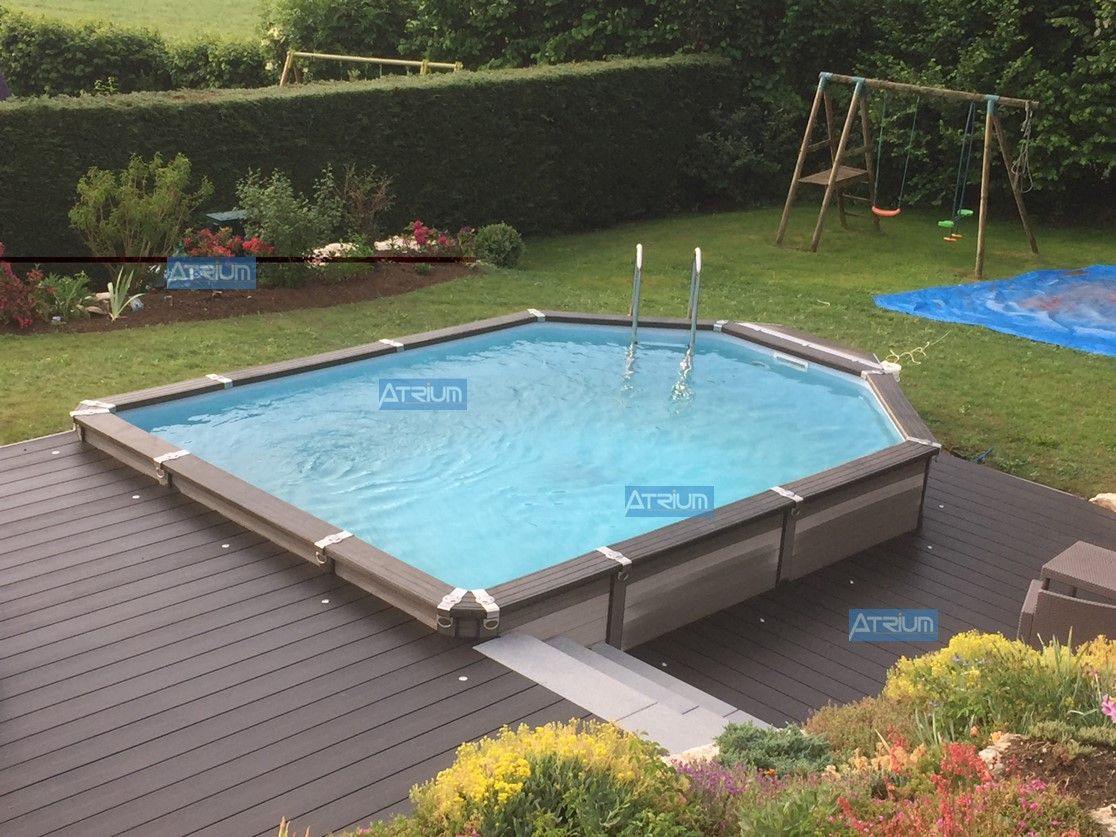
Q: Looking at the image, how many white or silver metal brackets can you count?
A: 14